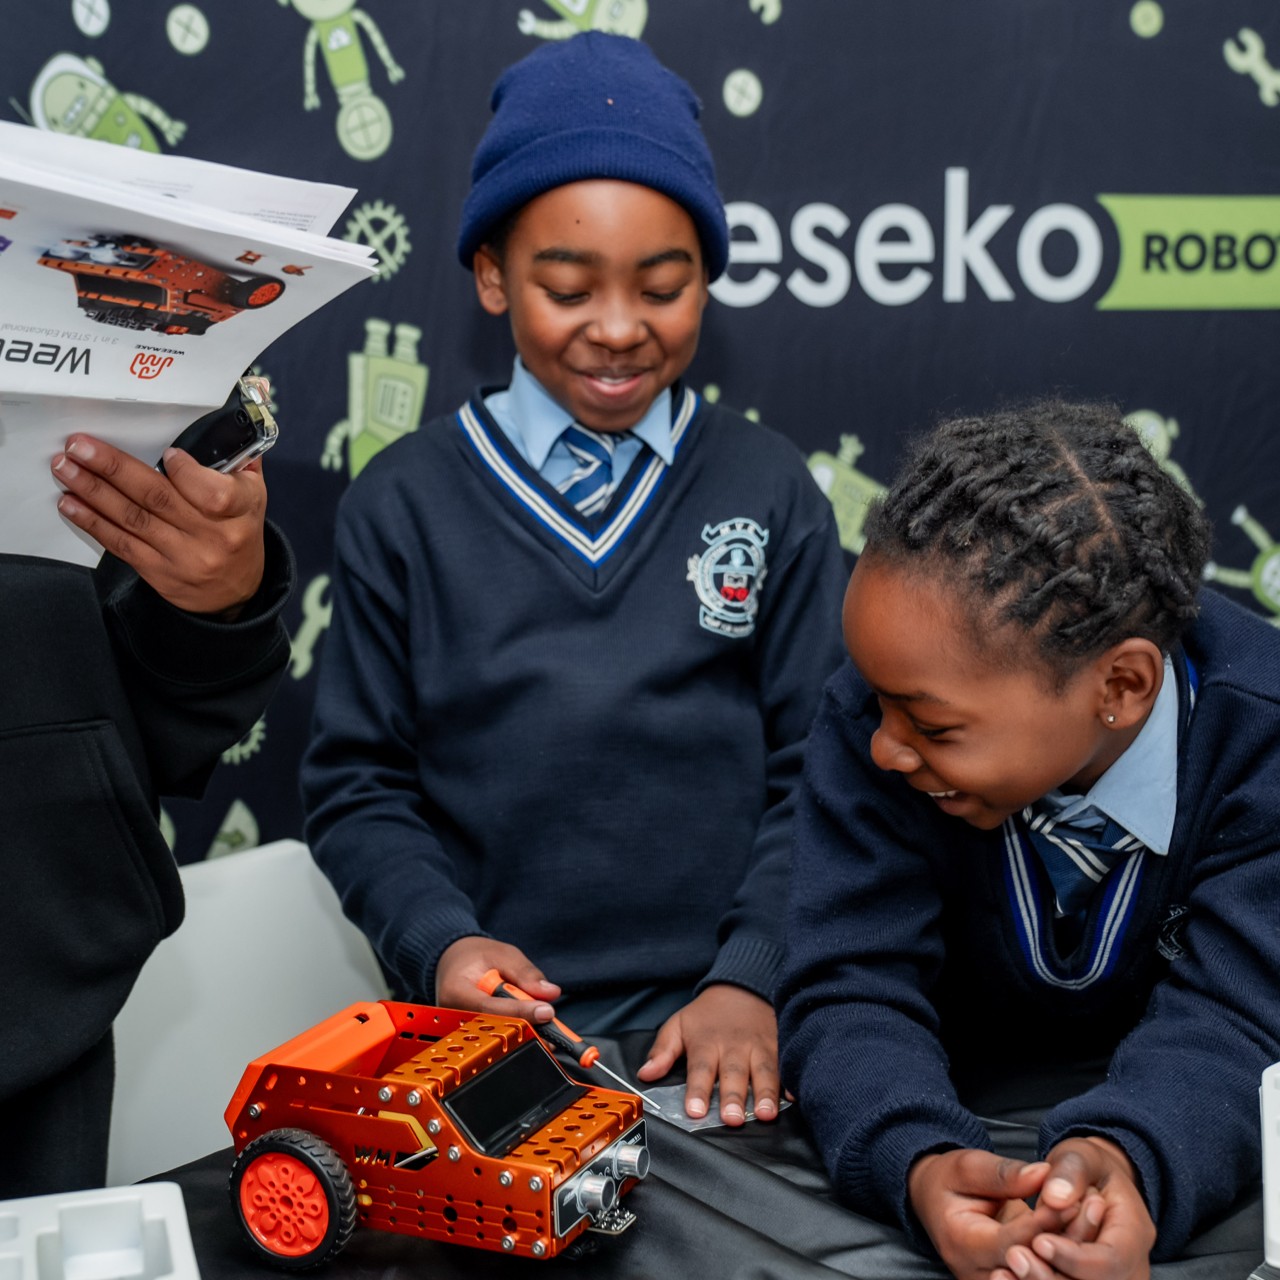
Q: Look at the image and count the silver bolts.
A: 9